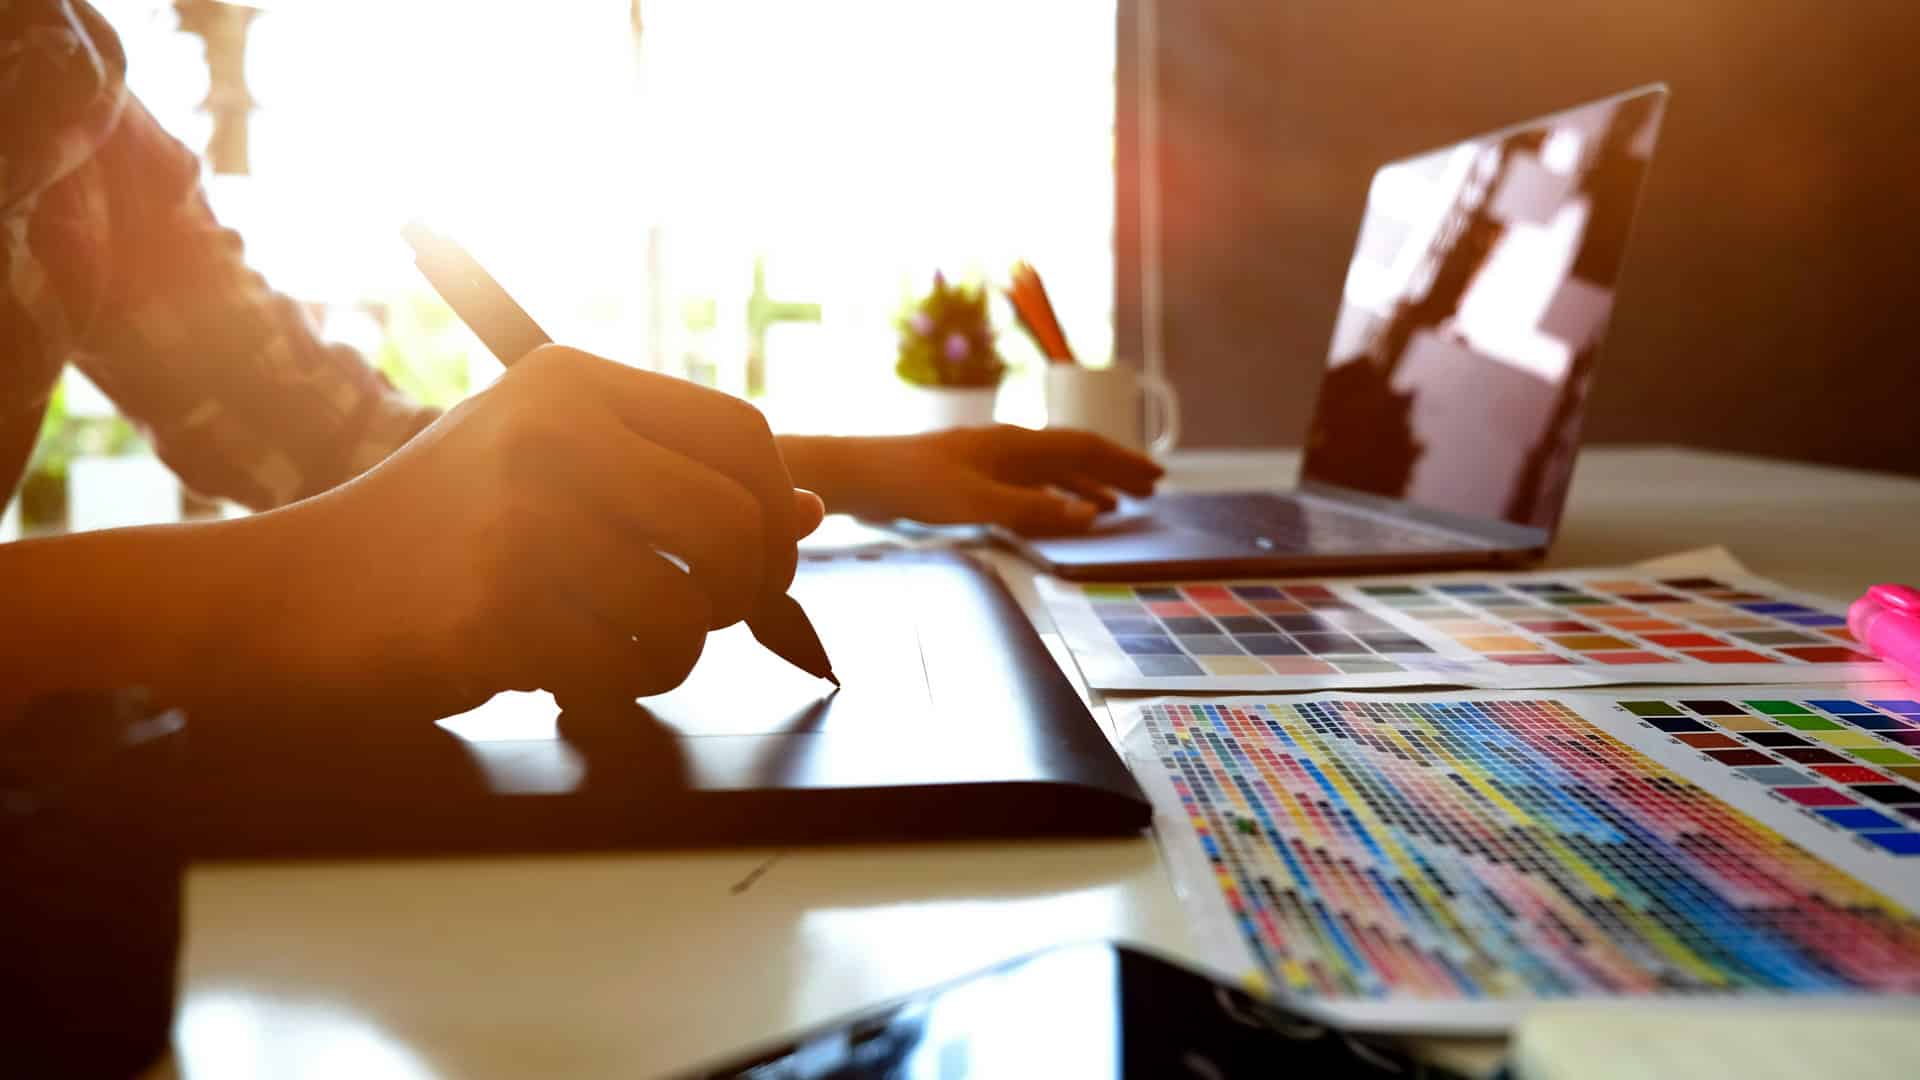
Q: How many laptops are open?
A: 1